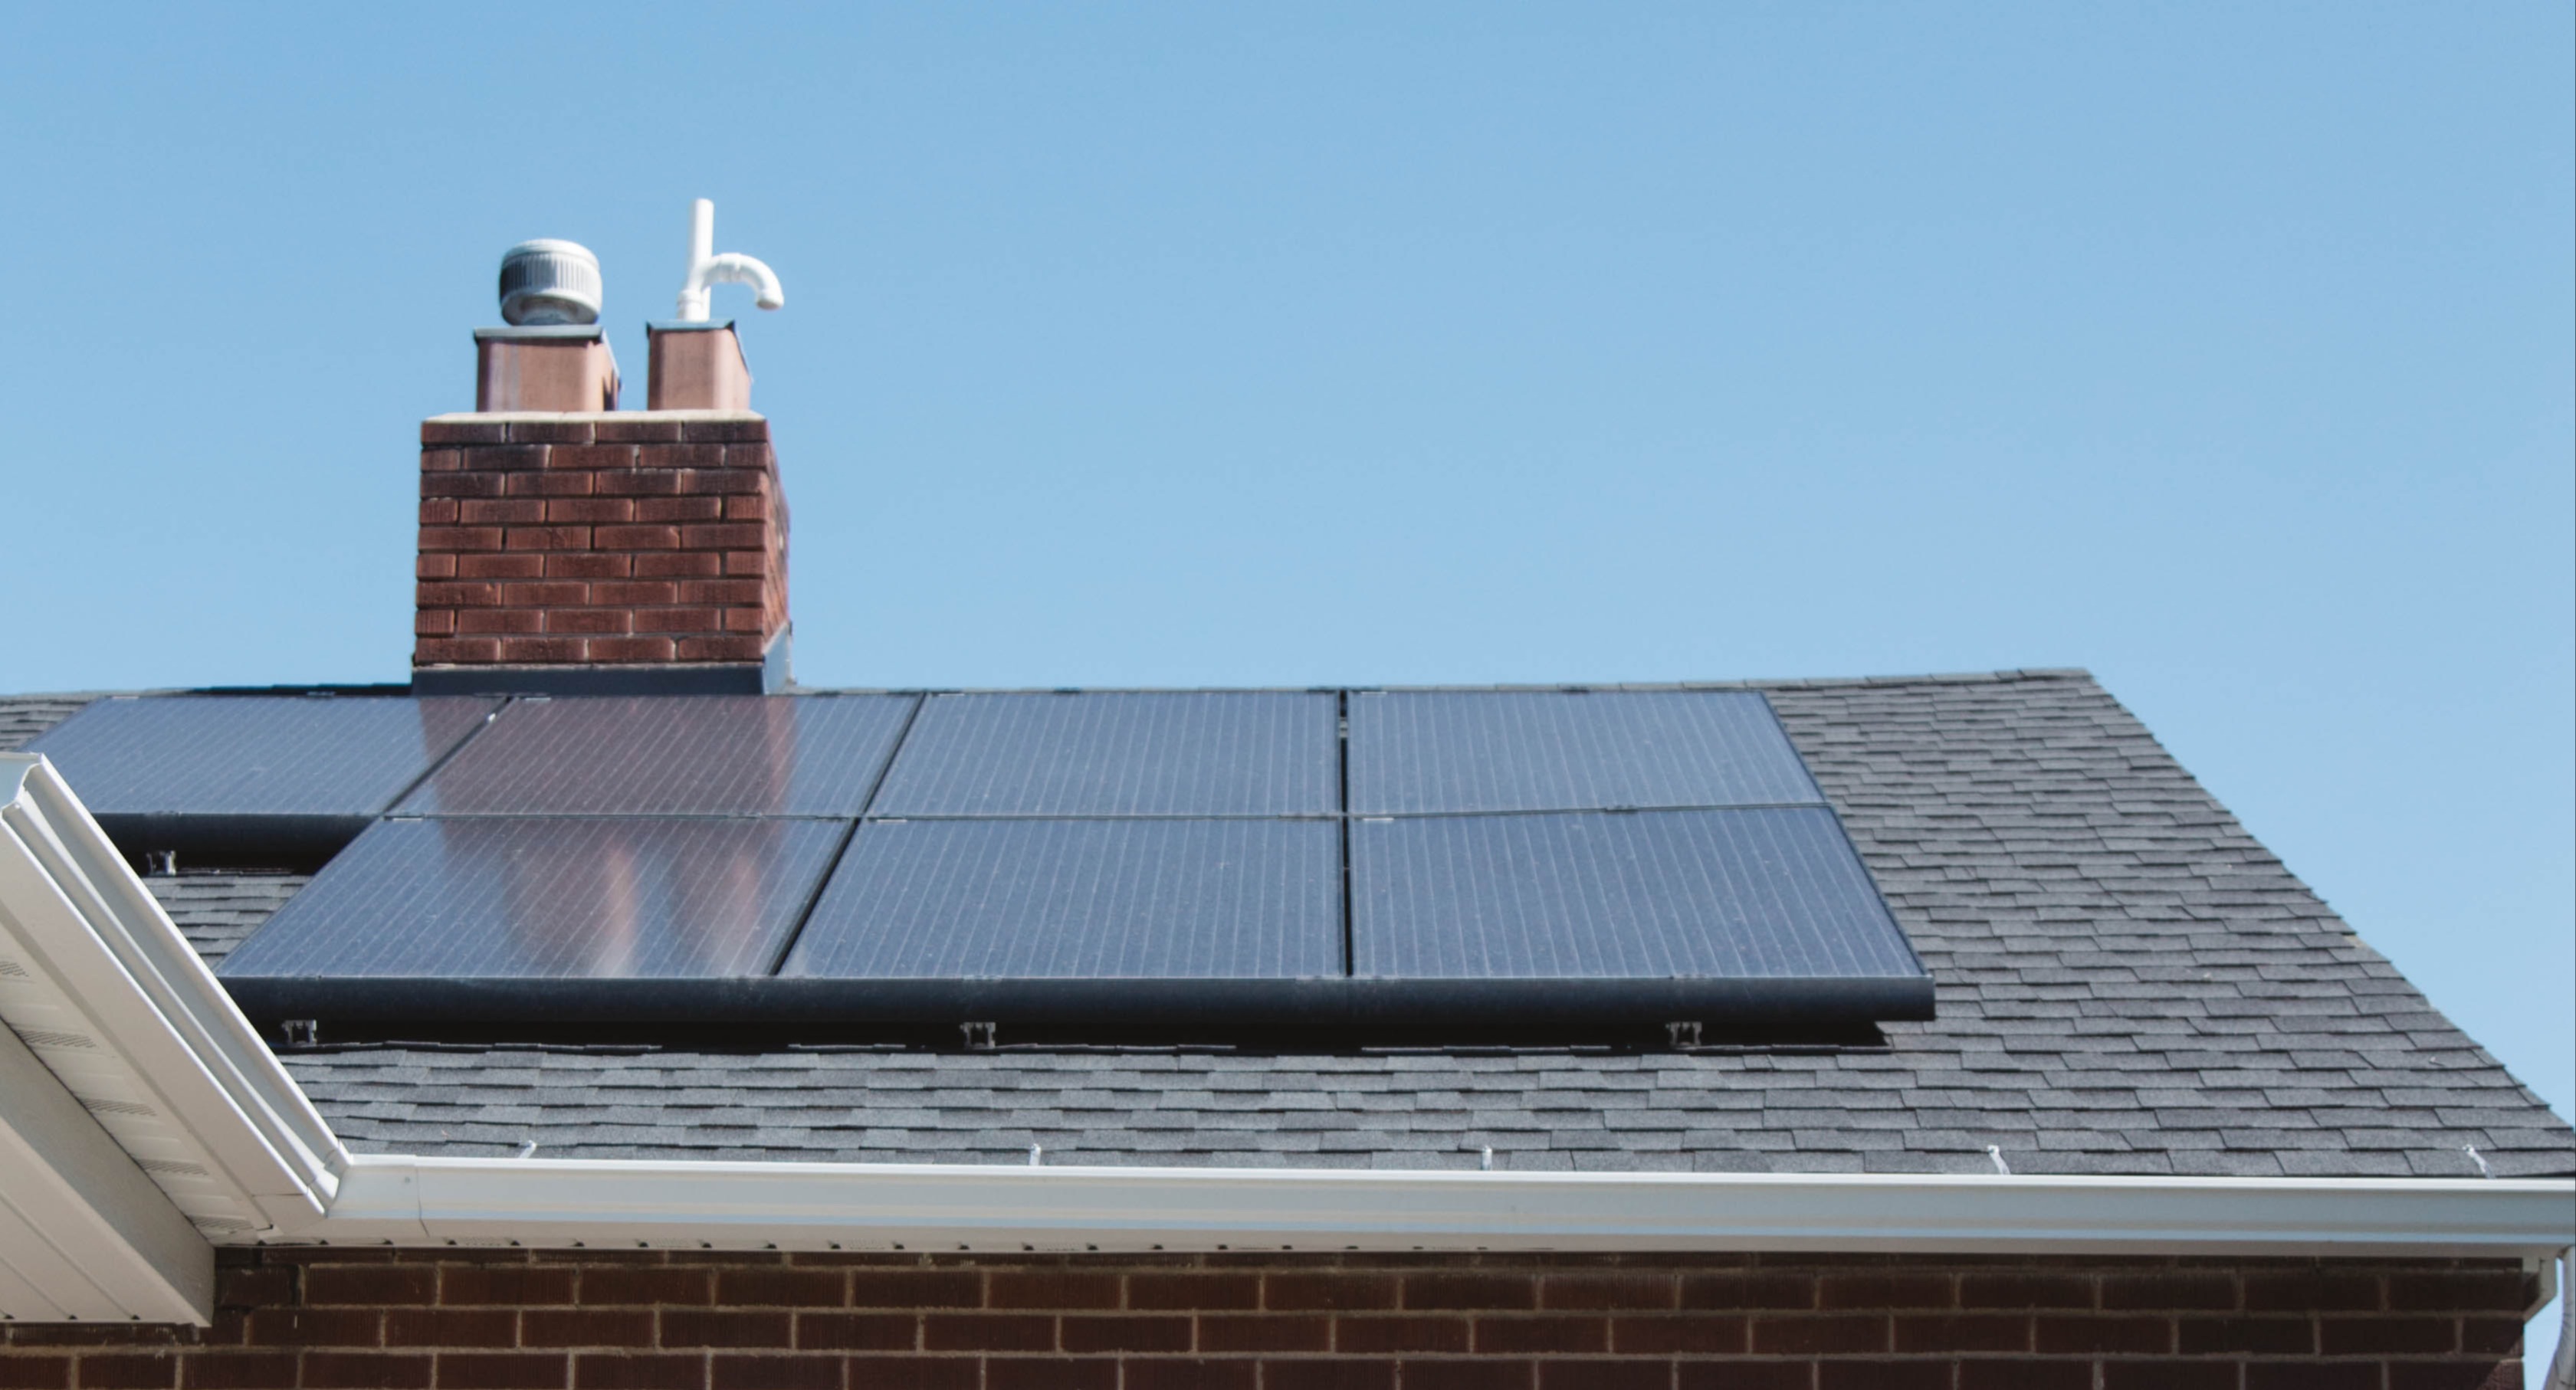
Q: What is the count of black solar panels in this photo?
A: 7